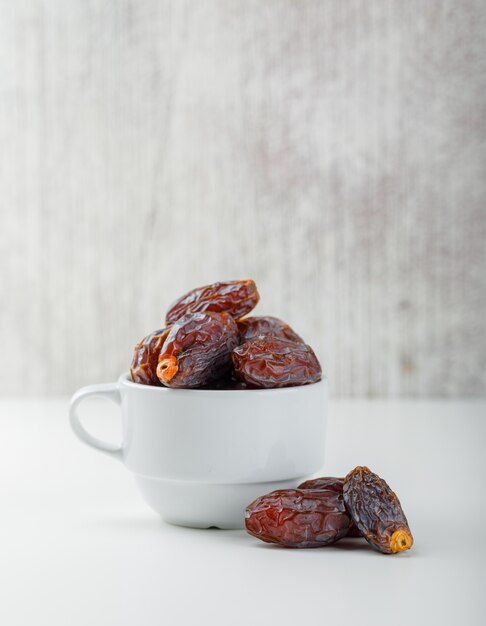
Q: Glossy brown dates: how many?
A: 8